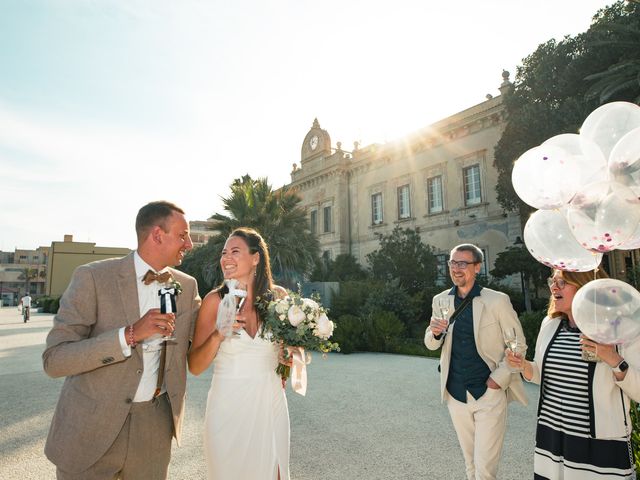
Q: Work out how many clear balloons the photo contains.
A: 8